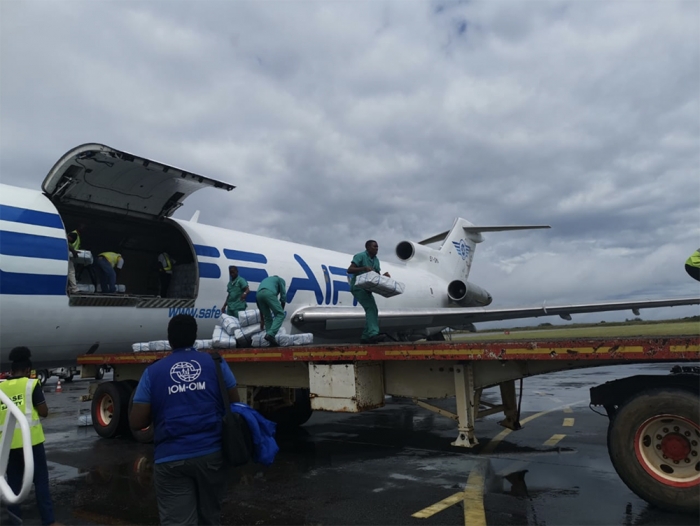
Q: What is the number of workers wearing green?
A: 3